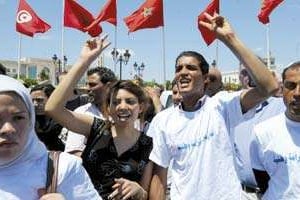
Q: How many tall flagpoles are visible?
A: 6